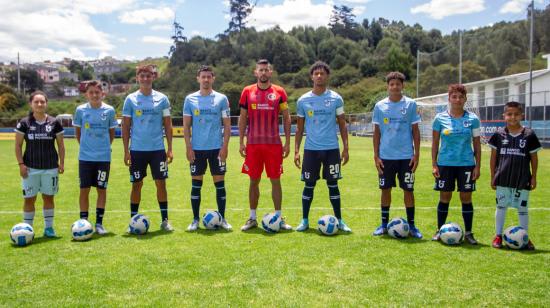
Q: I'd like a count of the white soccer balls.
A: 9